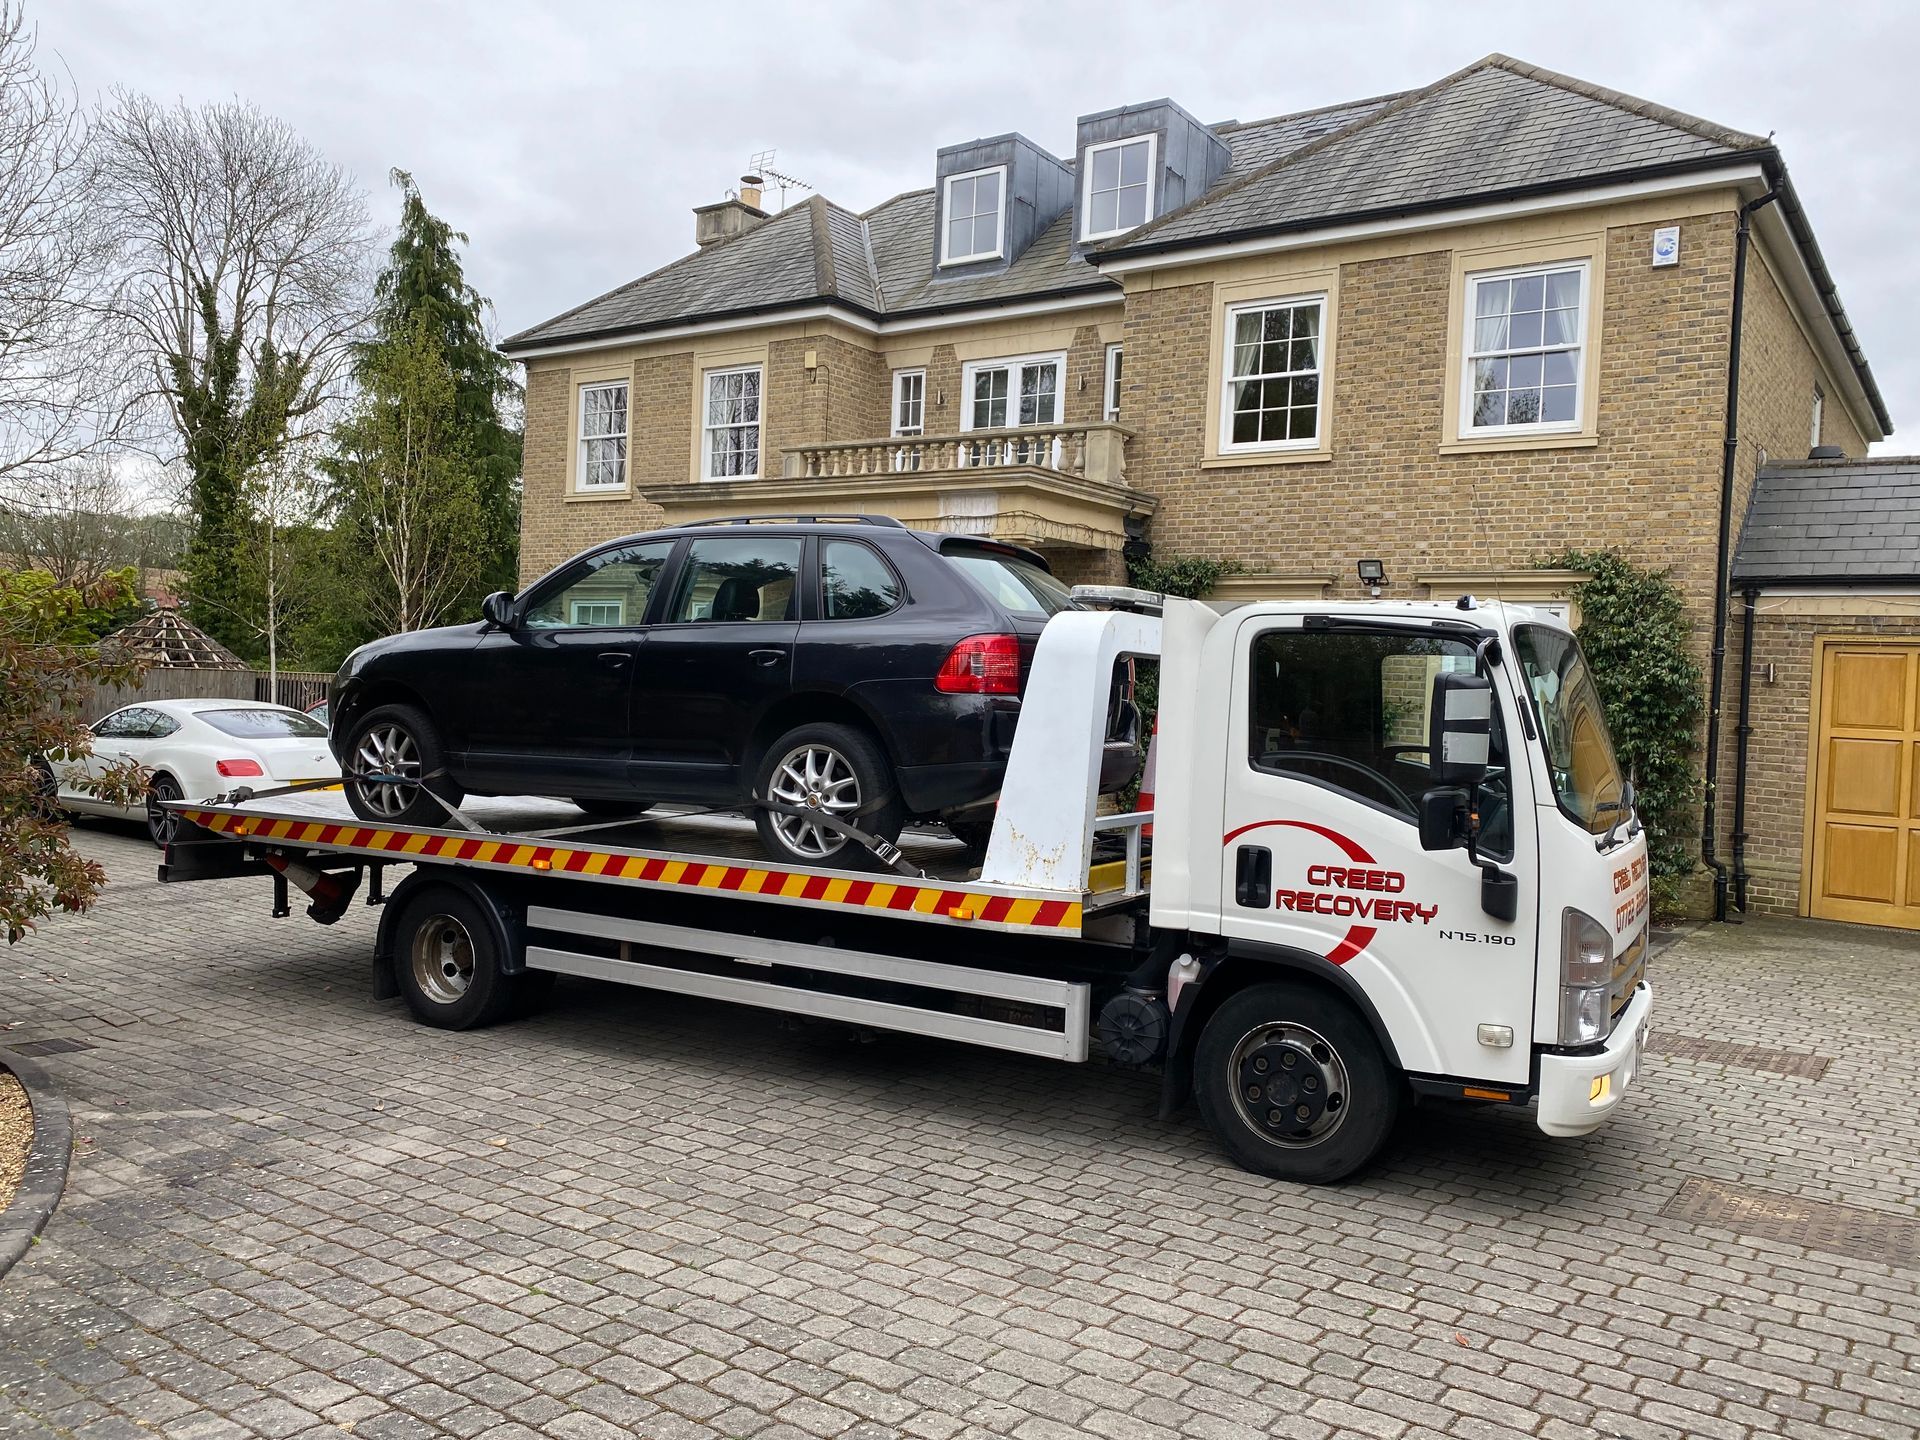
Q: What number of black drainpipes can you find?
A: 2